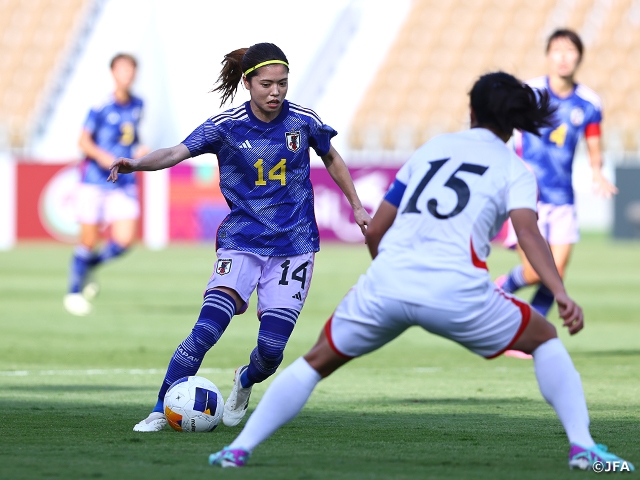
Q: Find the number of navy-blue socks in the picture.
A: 6